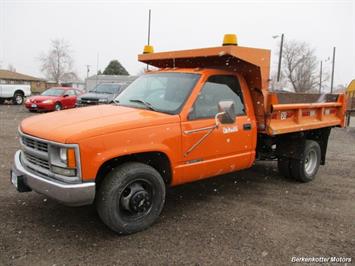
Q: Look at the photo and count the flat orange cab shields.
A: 1